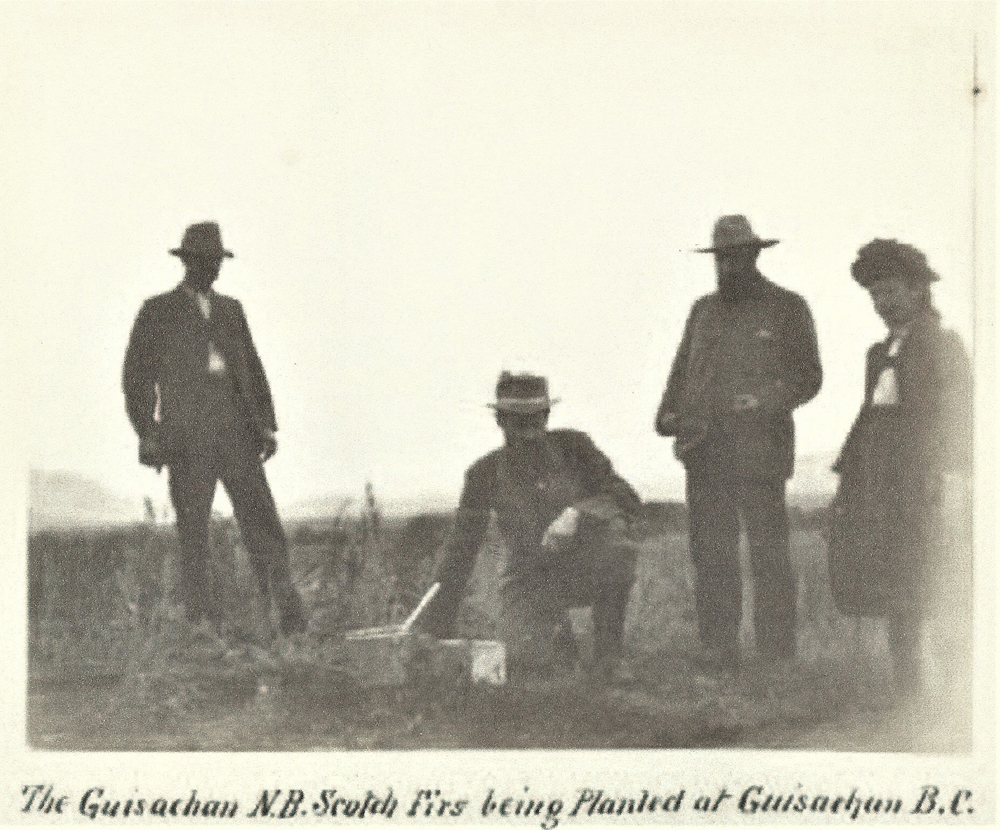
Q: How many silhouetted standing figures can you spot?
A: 3